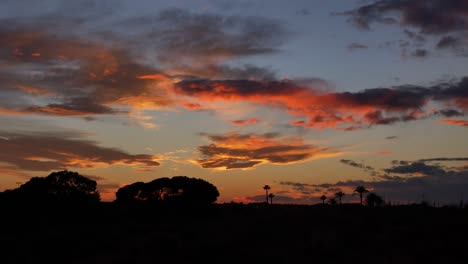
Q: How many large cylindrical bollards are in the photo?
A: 0